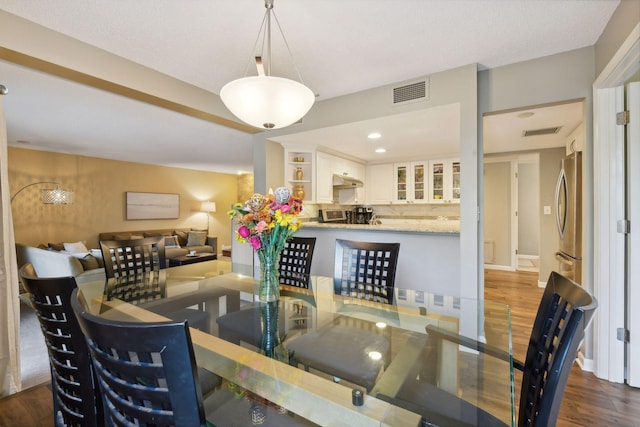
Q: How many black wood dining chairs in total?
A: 6